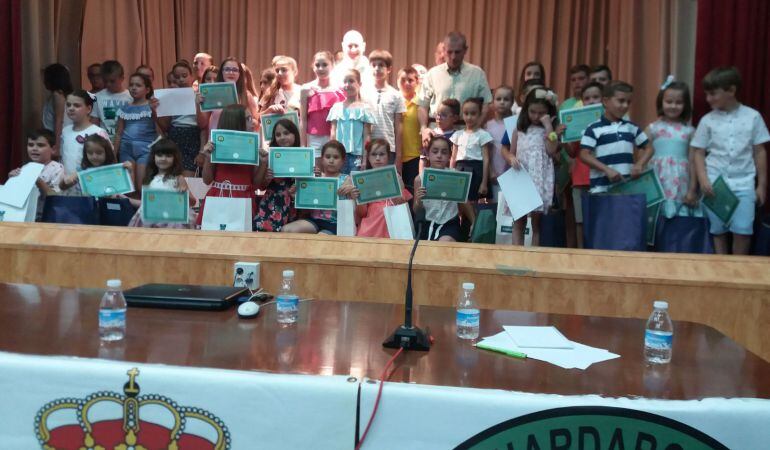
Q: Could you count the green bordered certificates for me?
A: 13